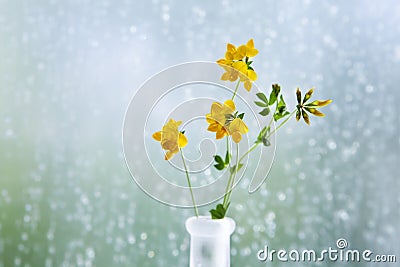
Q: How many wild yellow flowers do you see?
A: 3